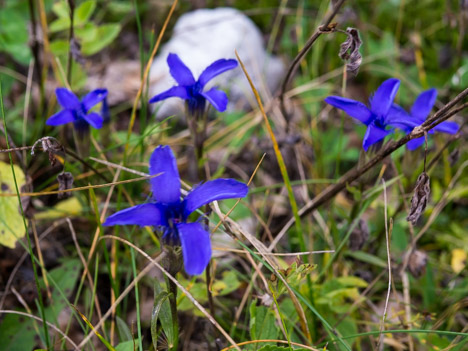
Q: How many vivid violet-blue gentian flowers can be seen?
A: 5